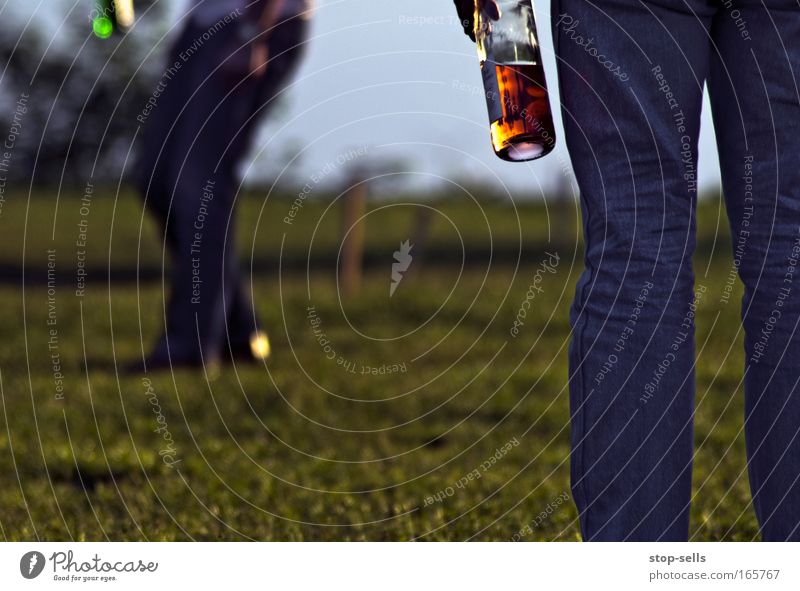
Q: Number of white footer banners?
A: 1